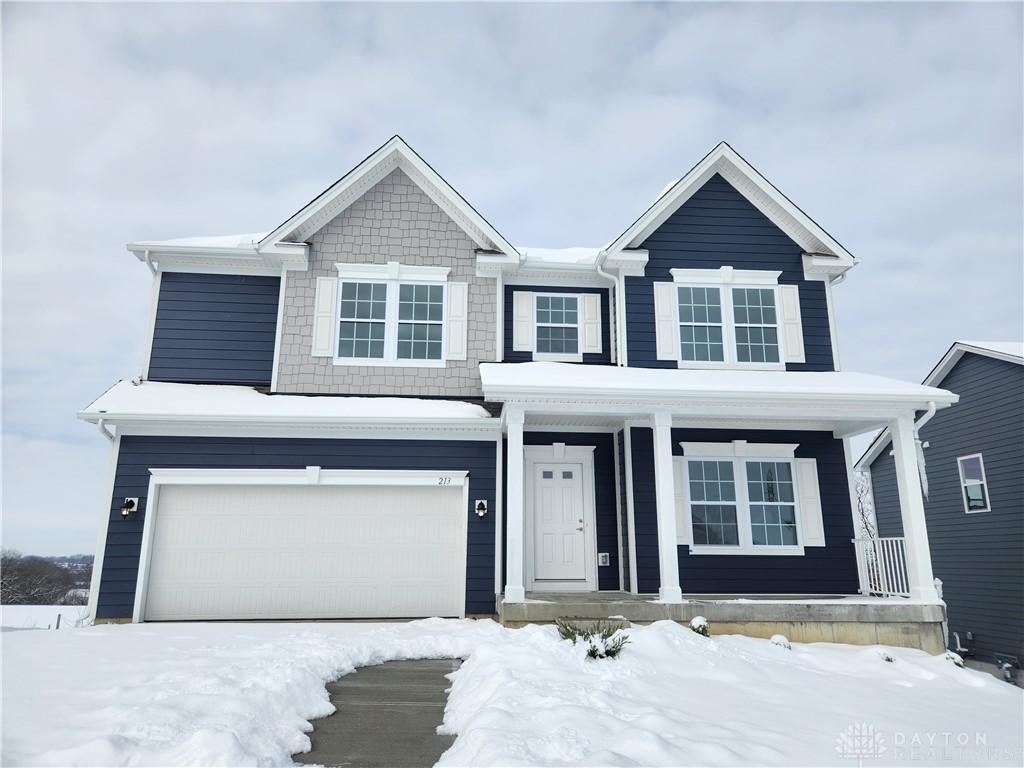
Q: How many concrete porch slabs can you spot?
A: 1